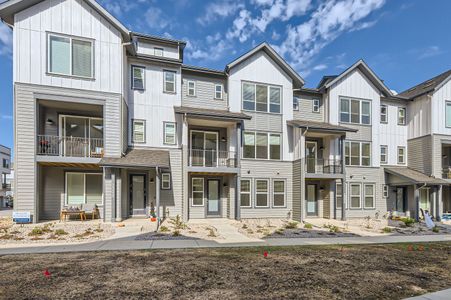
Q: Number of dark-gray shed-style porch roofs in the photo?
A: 4